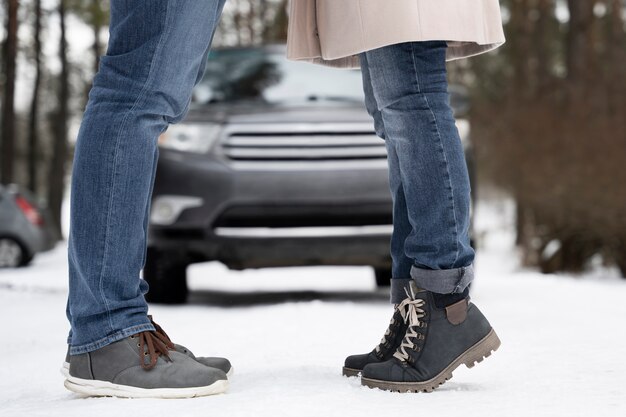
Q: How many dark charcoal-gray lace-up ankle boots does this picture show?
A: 2